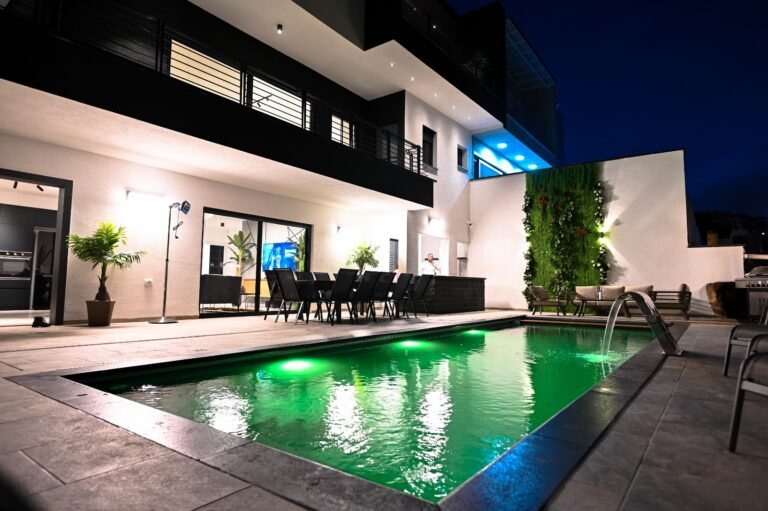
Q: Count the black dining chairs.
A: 10